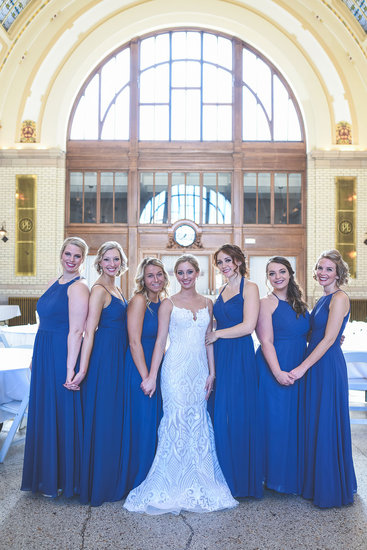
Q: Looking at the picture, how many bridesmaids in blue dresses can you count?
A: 6